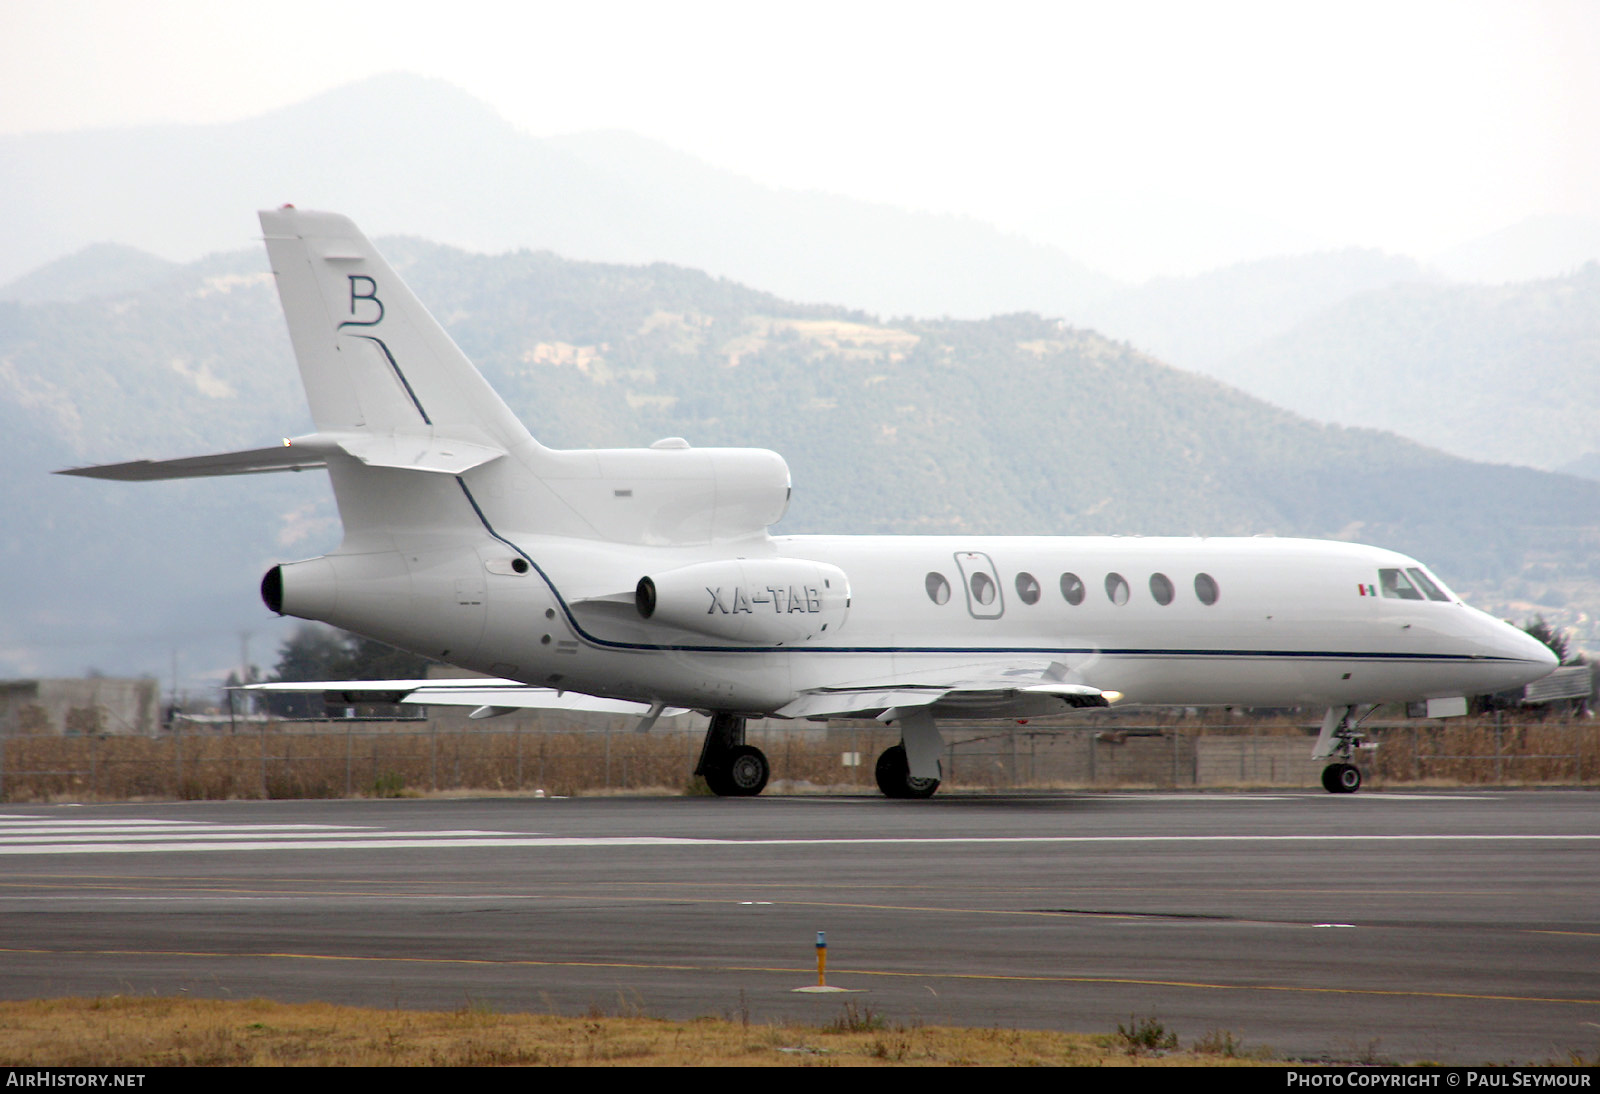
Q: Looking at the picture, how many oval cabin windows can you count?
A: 7